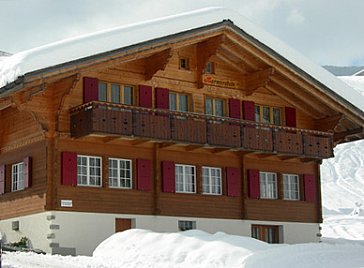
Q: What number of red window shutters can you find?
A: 14